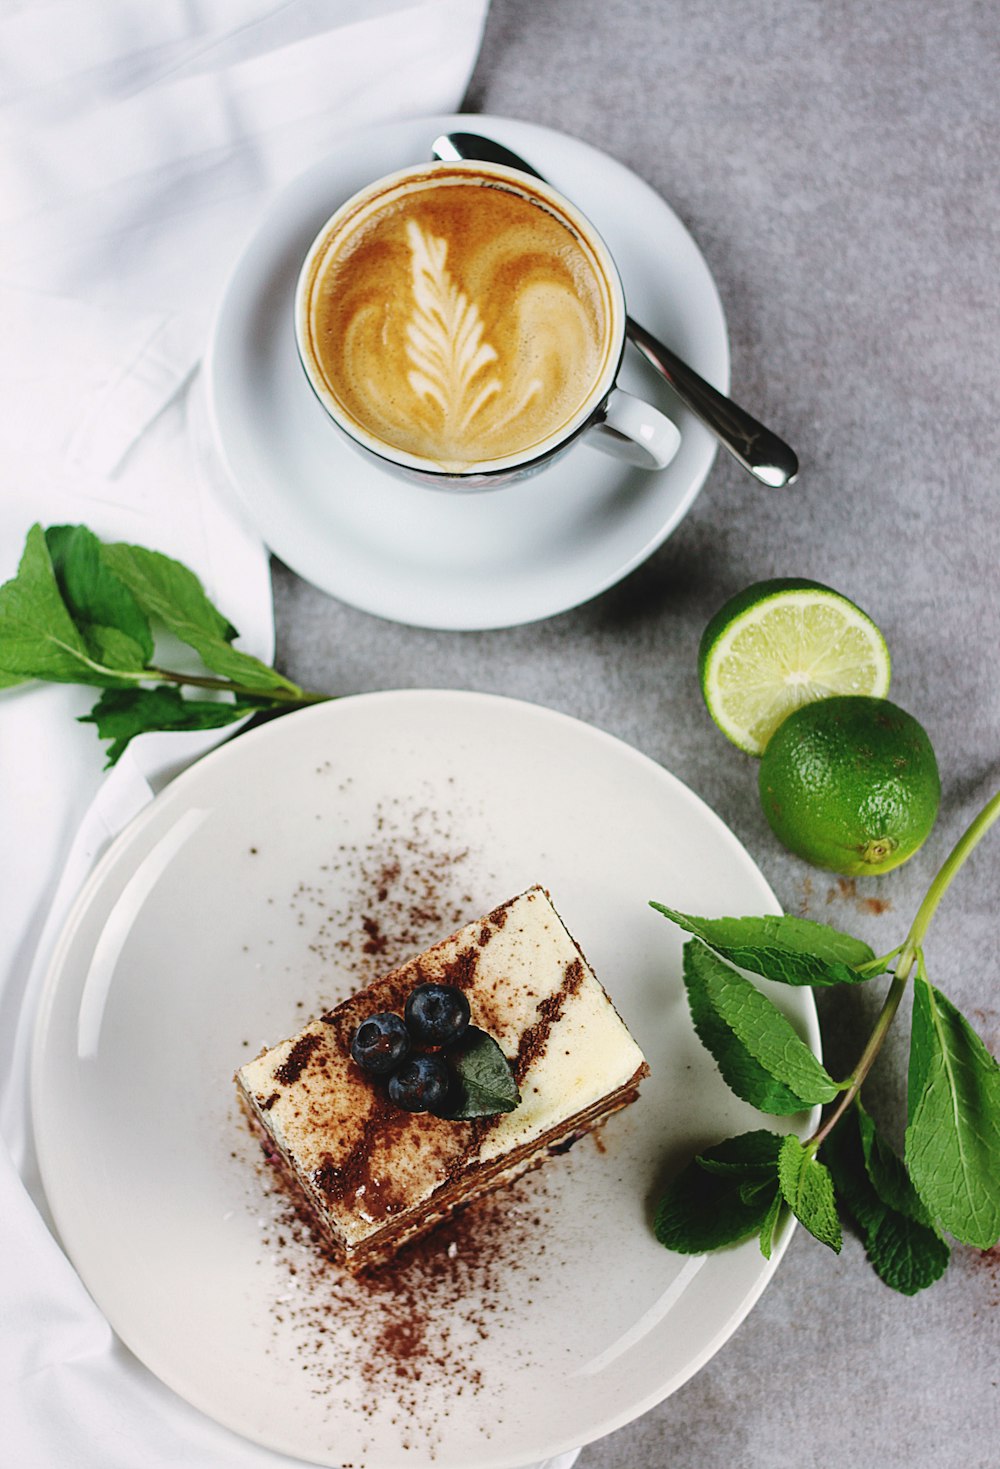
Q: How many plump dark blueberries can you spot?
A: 3